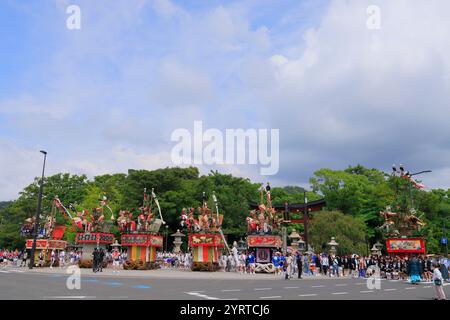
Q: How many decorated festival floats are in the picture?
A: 6